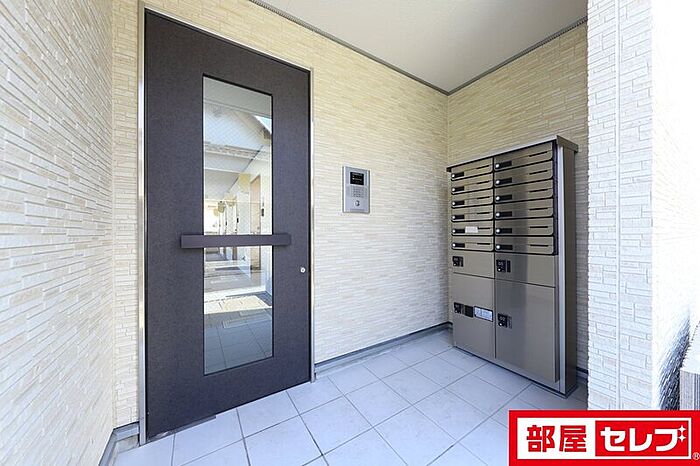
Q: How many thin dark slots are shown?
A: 12